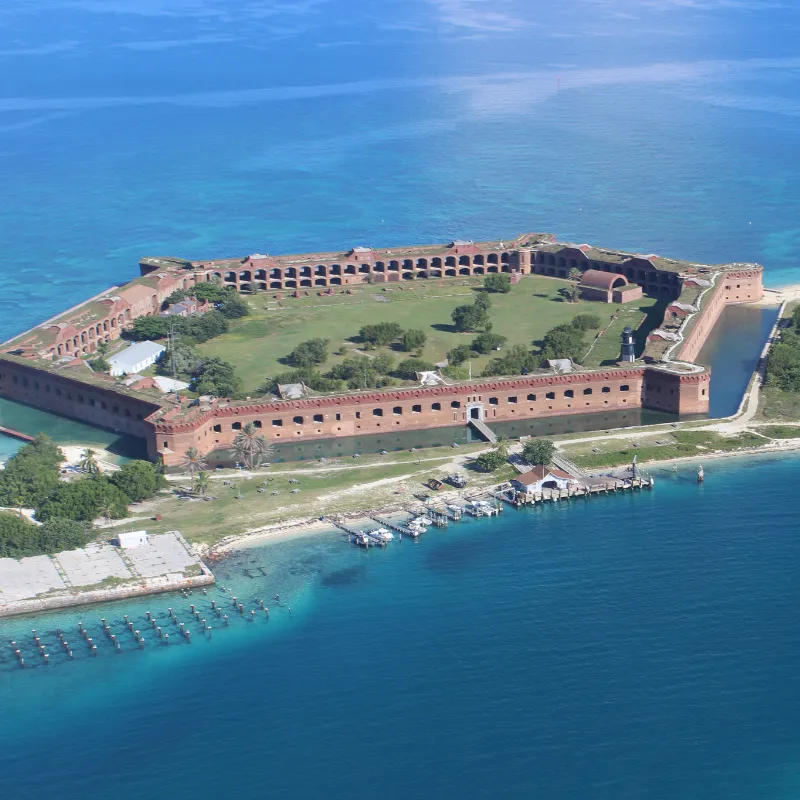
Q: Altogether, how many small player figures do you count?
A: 0